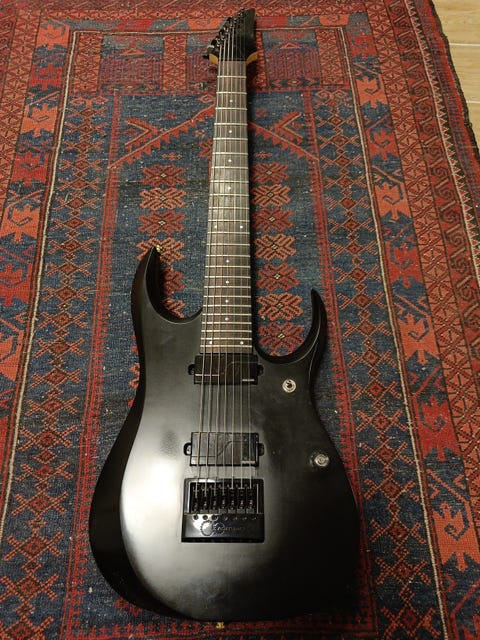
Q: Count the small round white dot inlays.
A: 12